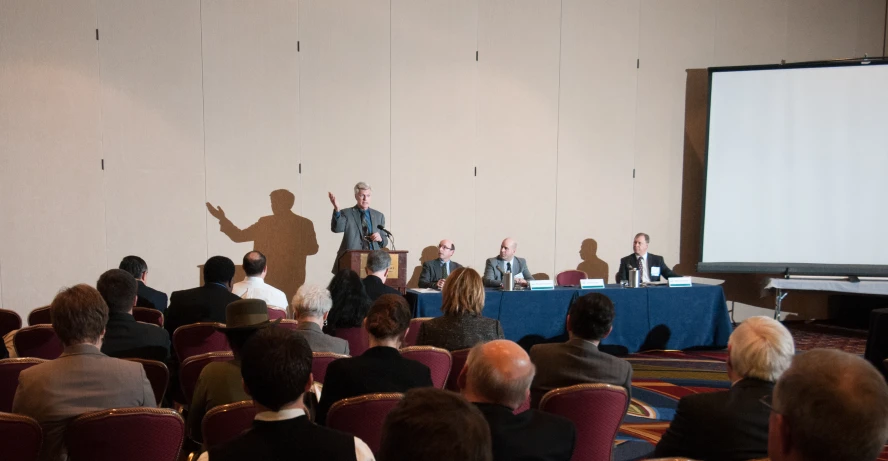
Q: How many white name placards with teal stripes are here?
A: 3